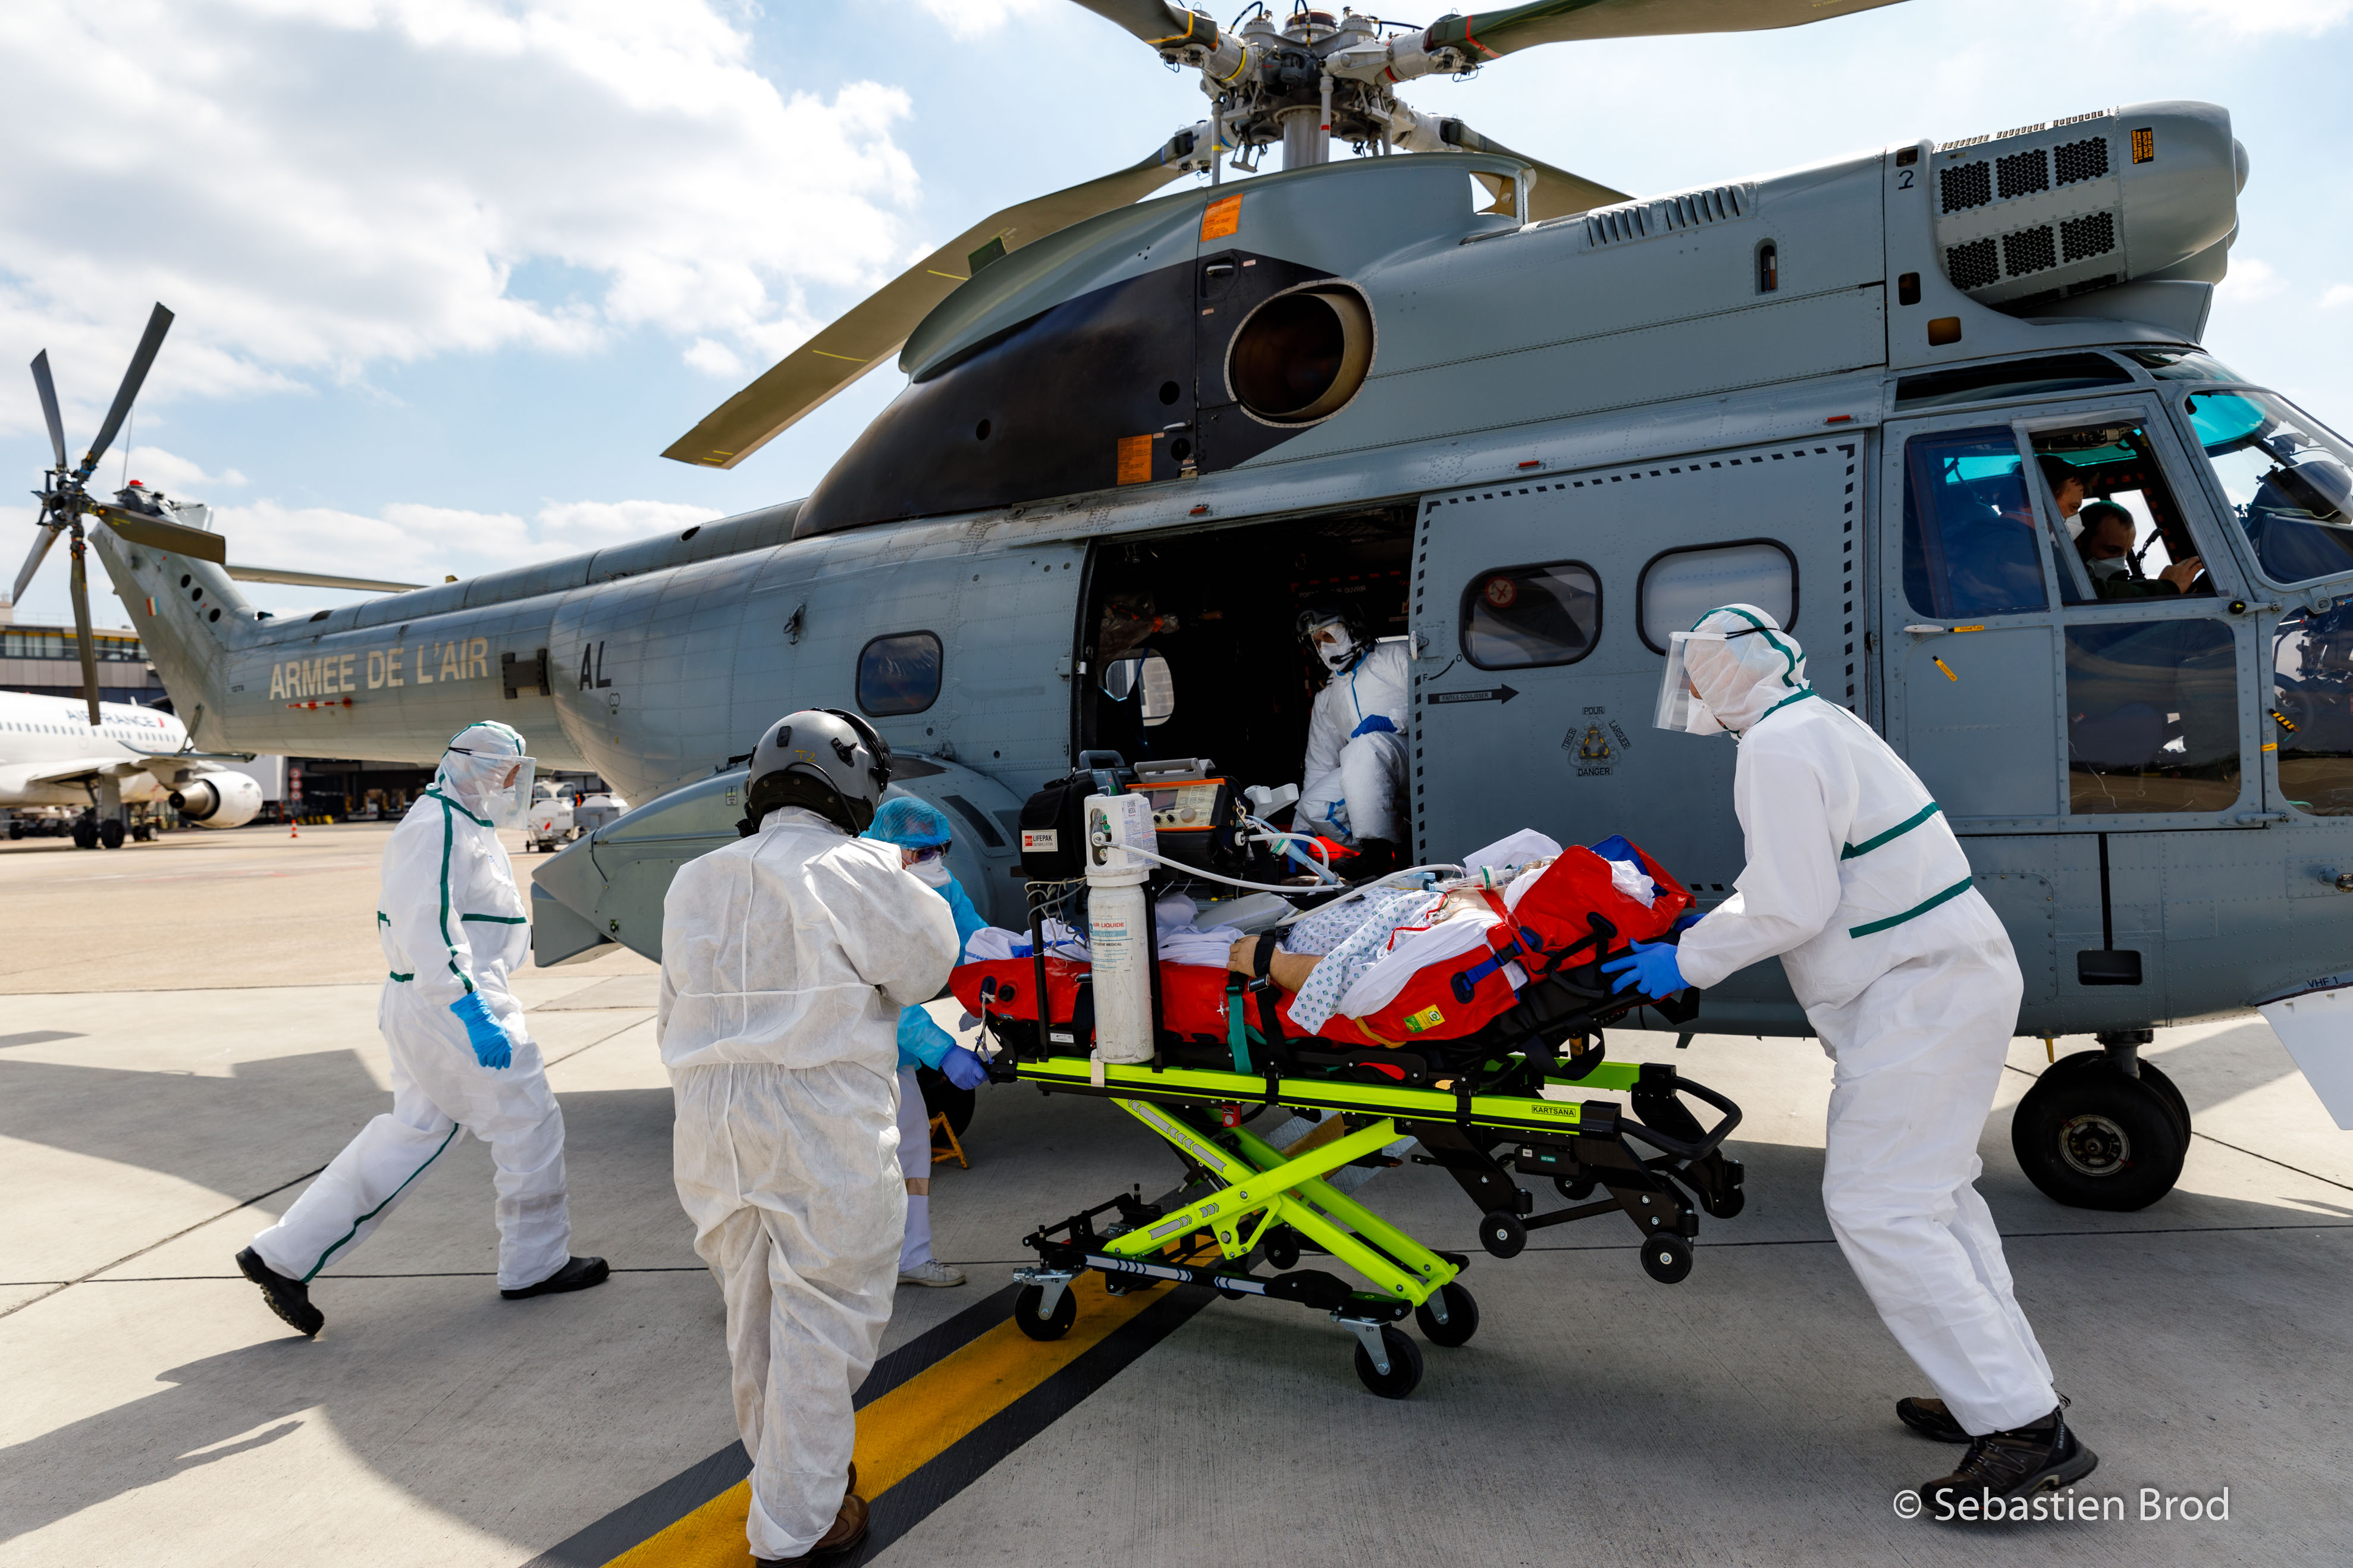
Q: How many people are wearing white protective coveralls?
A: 4